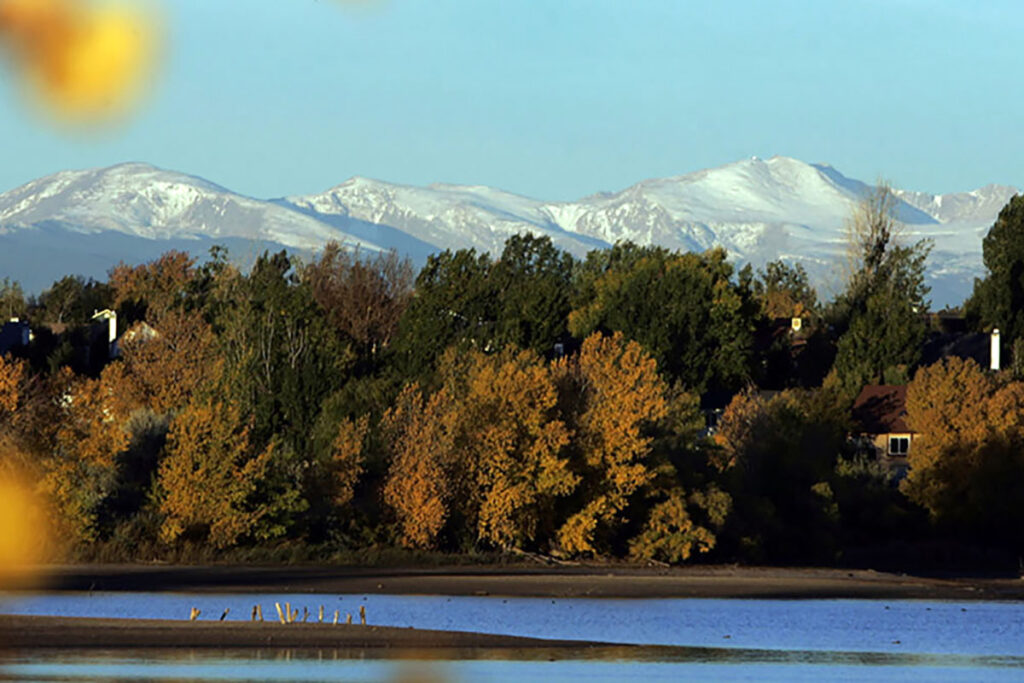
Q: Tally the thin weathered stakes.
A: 12